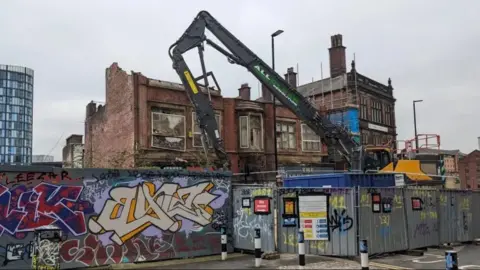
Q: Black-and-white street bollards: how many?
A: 5